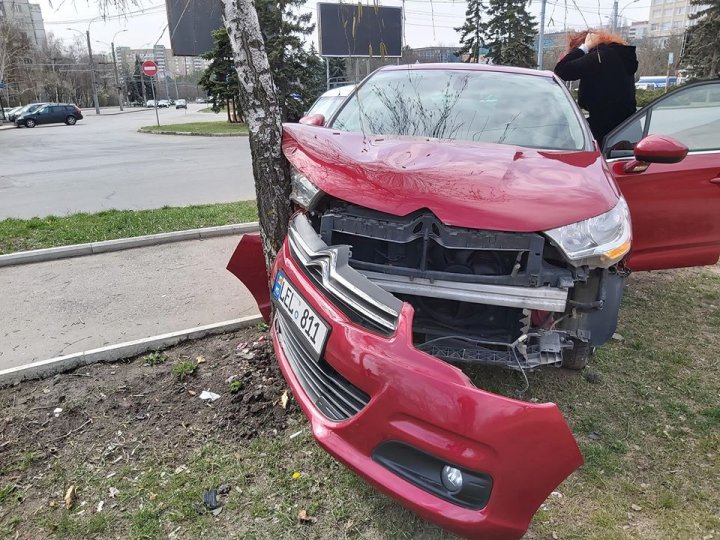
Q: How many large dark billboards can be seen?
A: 2